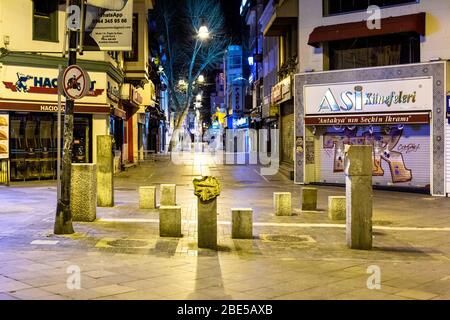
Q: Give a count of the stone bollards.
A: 11